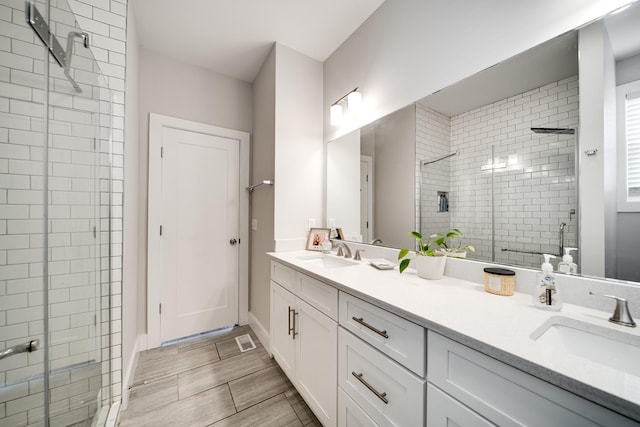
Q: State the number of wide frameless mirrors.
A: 1